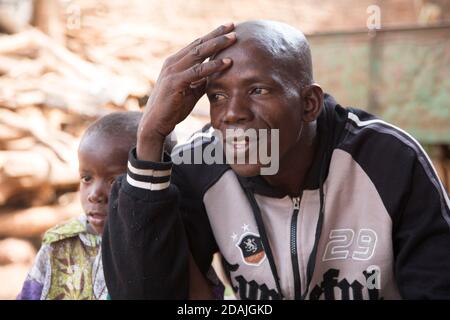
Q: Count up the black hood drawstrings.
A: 2